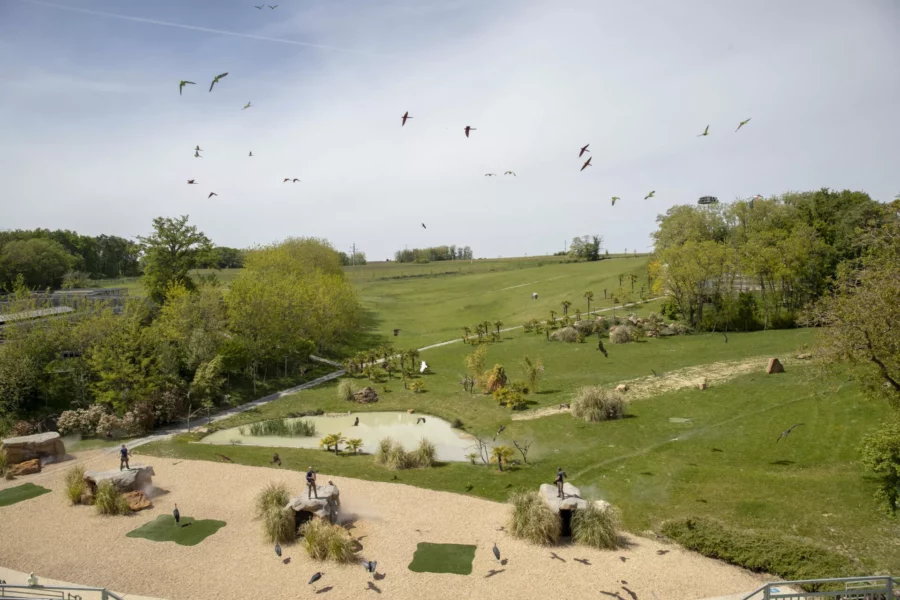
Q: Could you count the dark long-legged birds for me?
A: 5